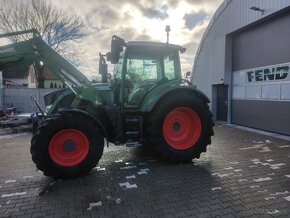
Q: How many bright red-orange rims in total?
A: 2